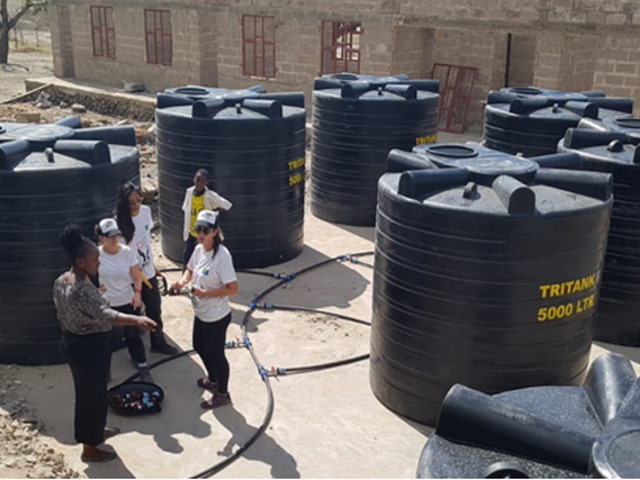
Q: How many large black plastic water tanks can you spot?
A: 7